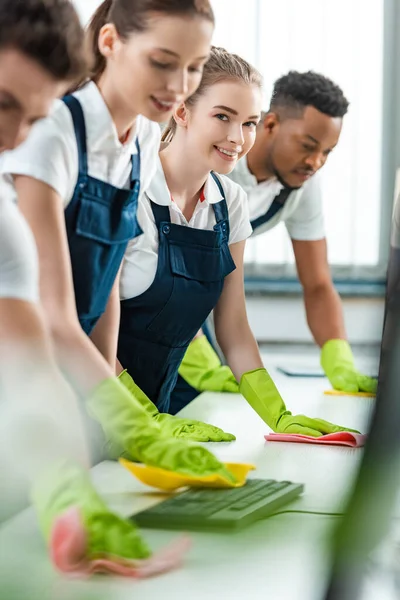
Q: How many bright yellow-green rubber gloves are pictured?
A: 6